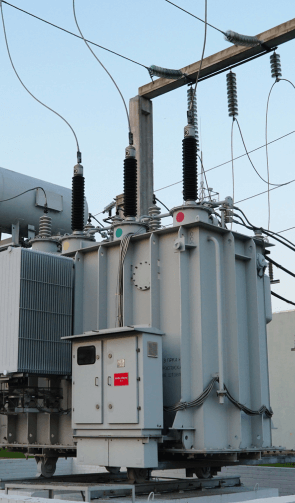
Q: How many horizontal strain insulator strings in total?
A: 2